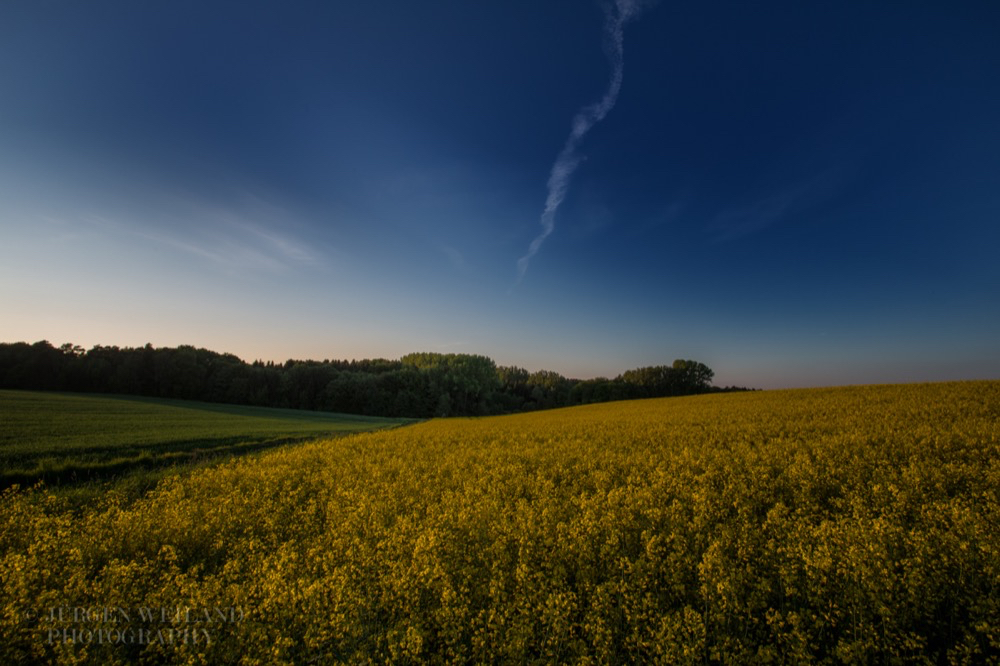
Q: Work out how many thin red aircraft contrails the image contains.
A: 0